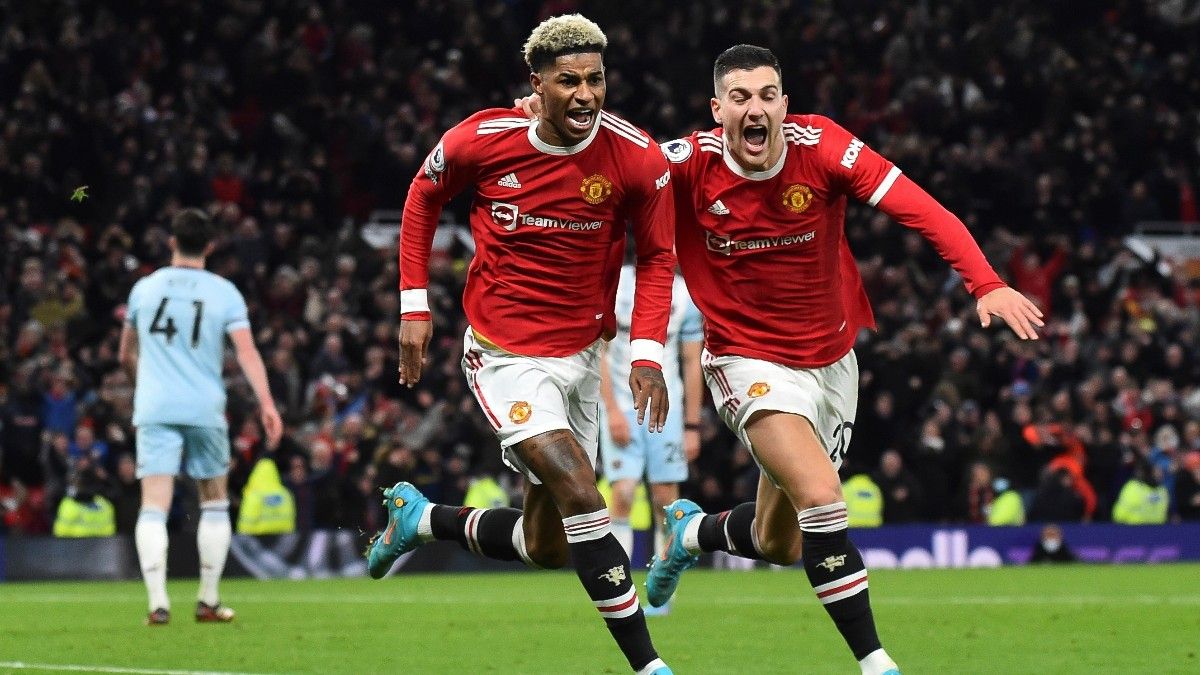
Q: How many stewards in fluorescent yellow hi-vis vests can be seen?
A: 7